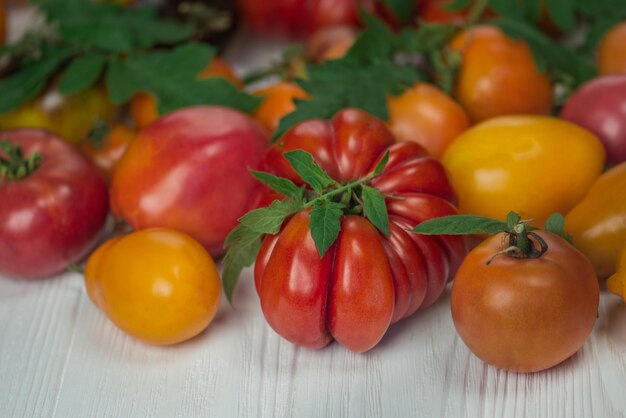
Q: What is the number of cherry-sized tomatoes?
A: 0